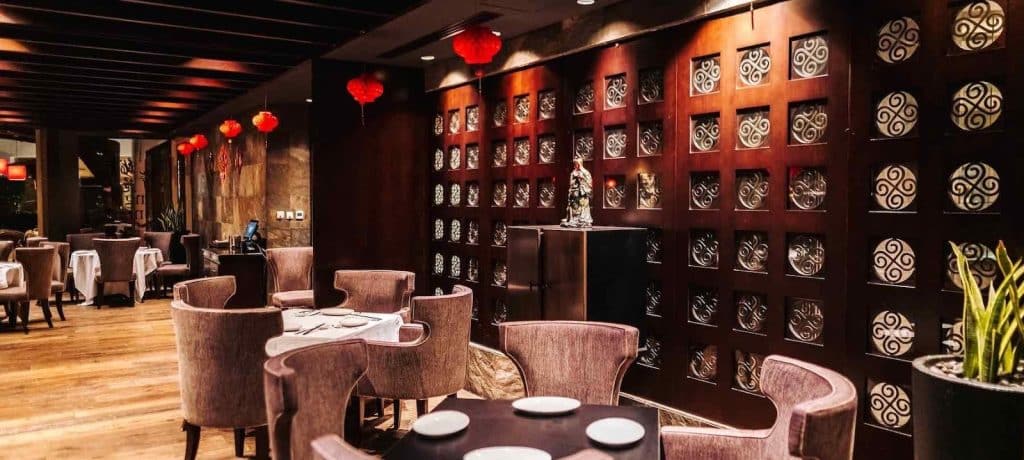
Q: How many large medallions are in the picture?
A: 11